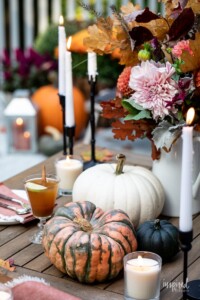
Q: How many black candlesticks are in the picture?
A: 4